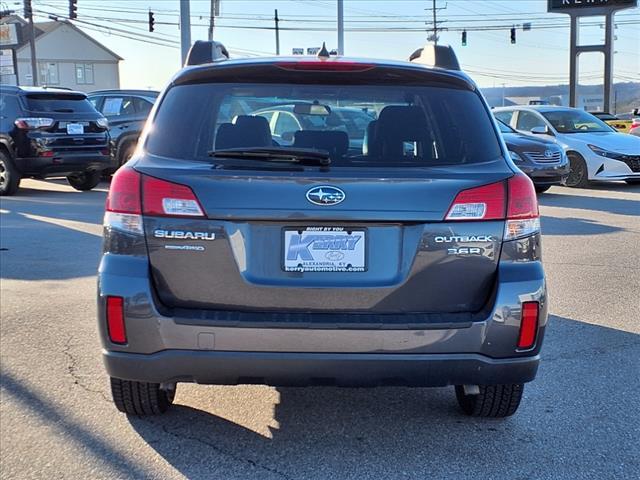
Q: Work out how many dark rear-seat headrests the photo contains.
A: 3